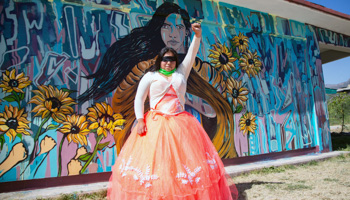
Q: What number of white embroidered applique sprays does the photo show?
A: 4